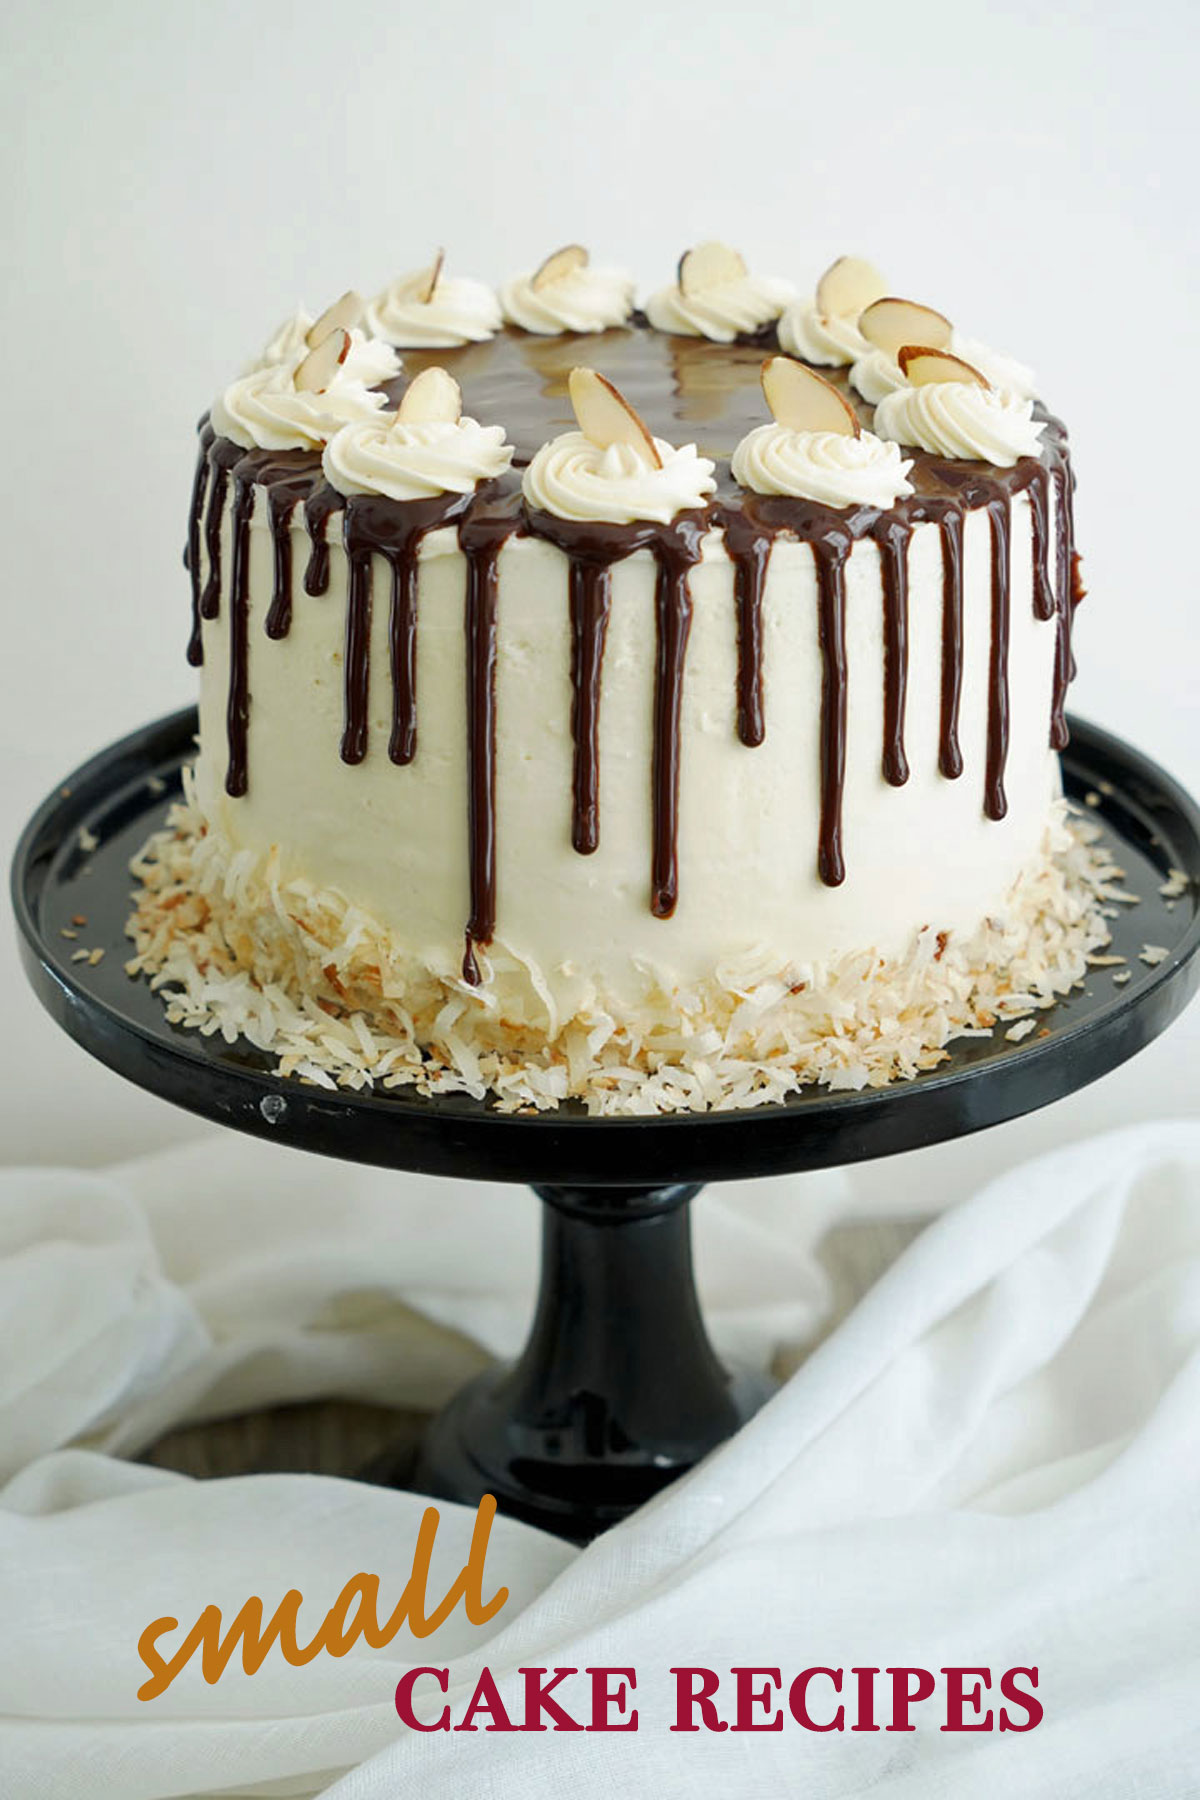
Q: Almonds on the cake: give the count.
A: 11